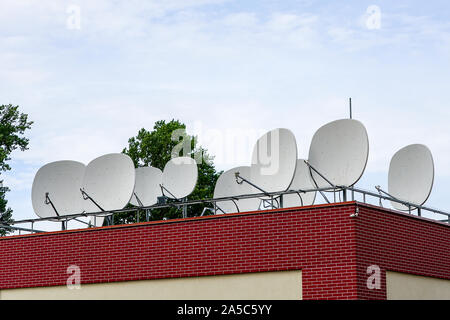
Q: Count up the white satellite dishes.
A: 9